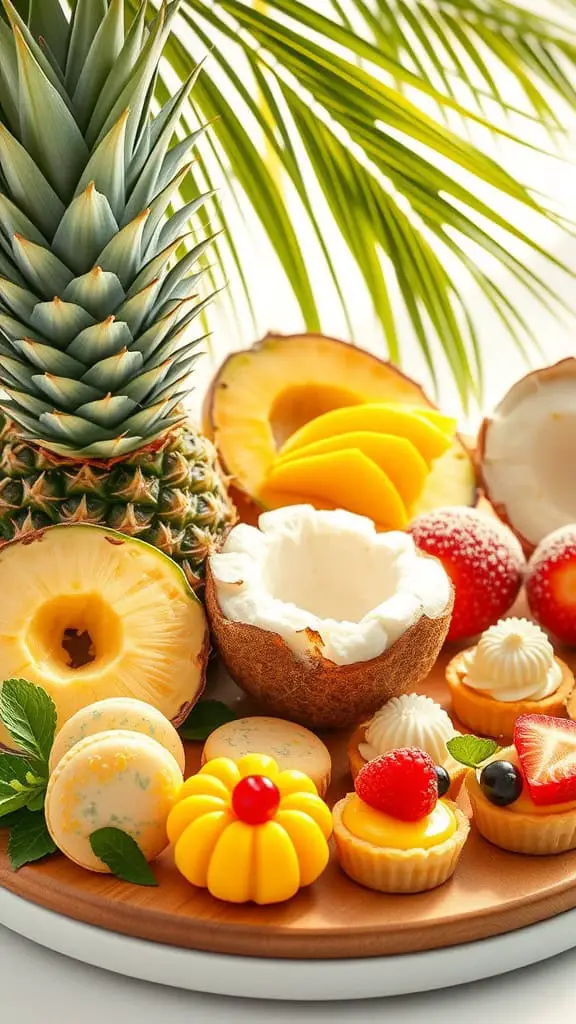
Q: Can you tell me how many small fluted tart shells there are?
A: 4